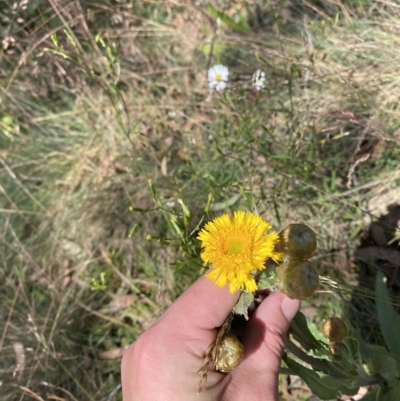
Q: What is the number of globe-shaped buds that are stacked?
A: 2